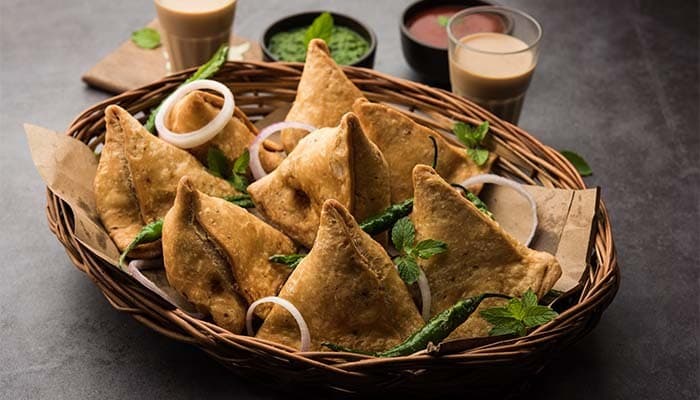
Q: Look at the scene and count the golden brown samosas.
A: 8